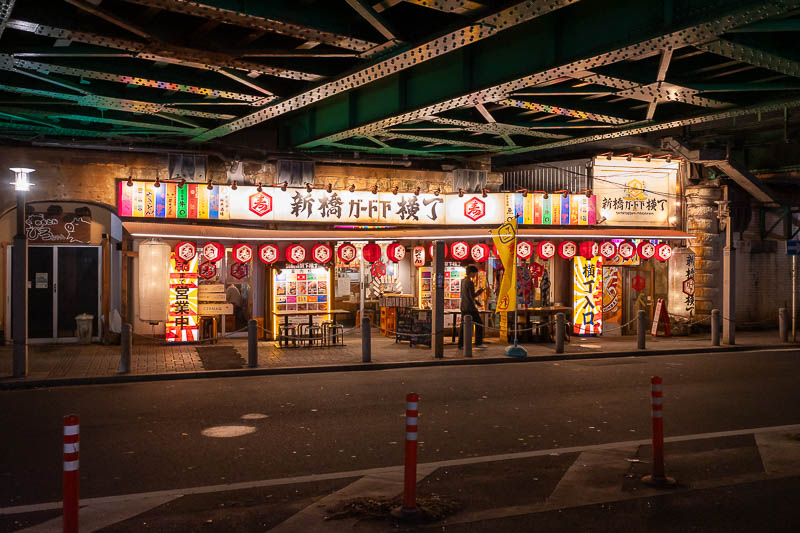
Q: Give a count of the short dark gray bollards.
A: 8